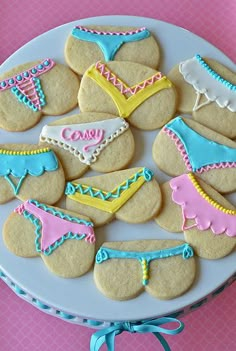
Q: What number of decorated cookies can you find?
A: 11